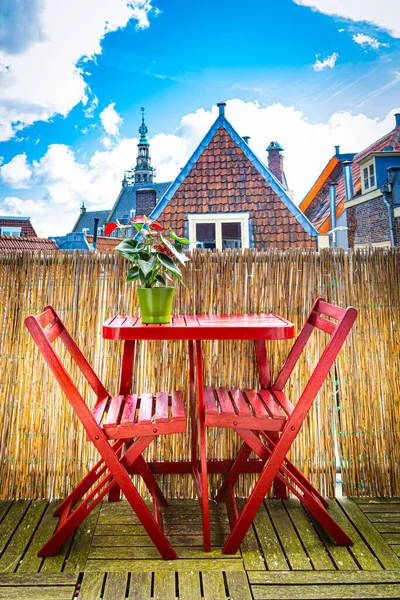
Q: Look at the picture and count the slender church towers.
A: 1